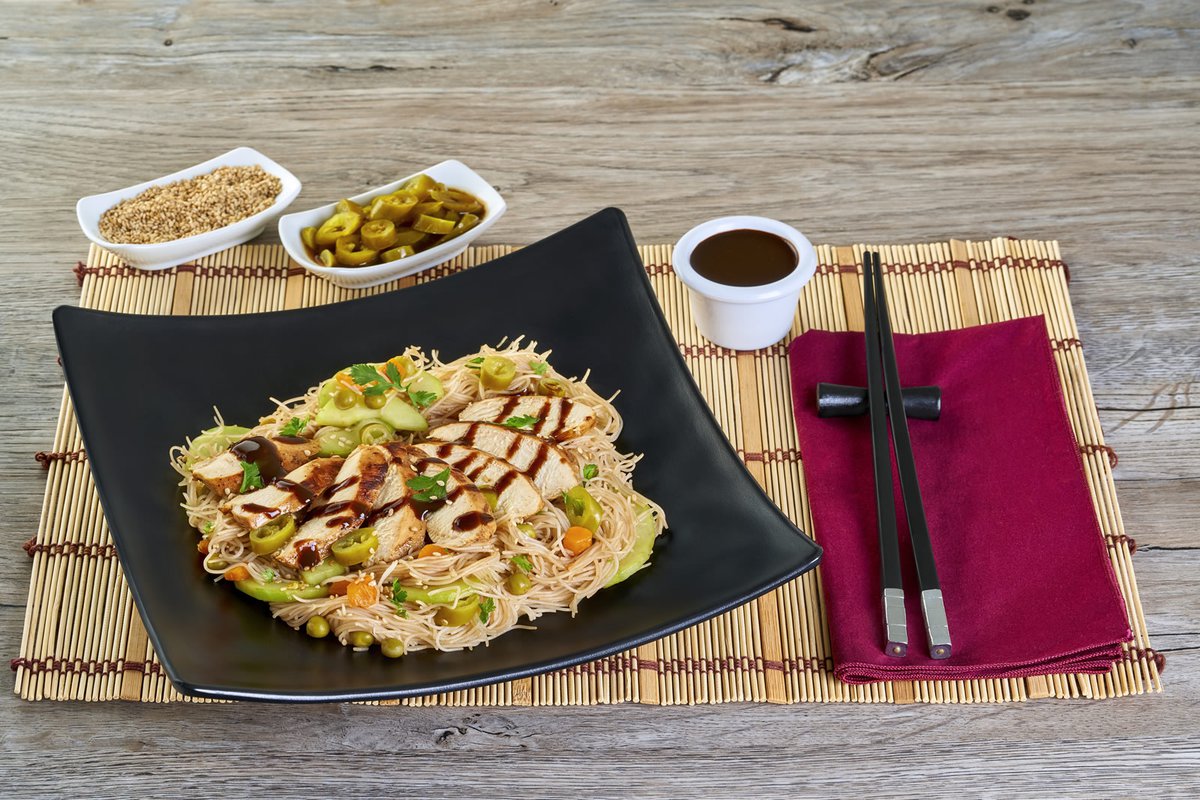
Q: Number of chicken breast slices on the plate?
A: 8